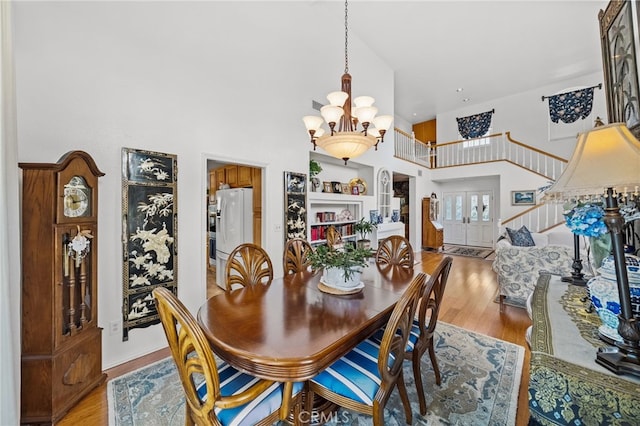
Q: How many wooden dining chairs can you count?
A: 6